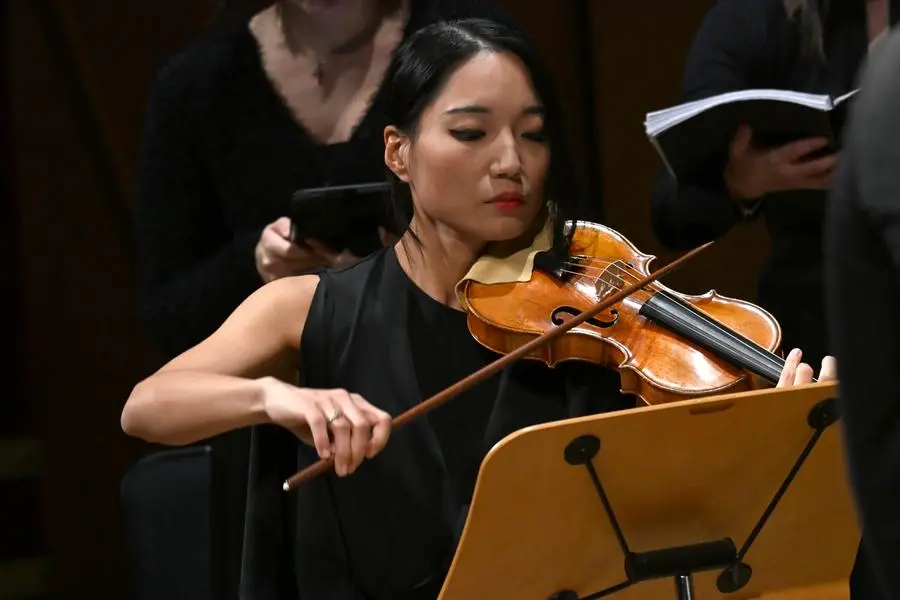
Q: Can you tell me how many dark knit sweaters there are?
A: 1